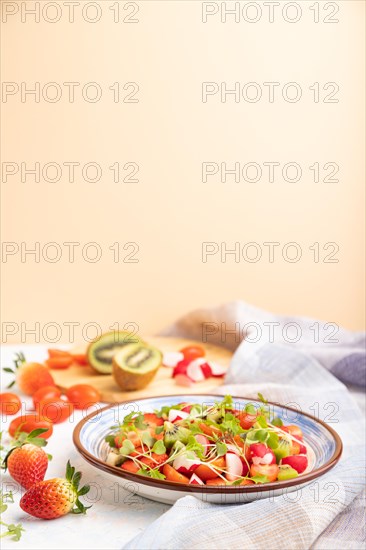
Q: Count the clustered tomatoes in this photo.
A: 5